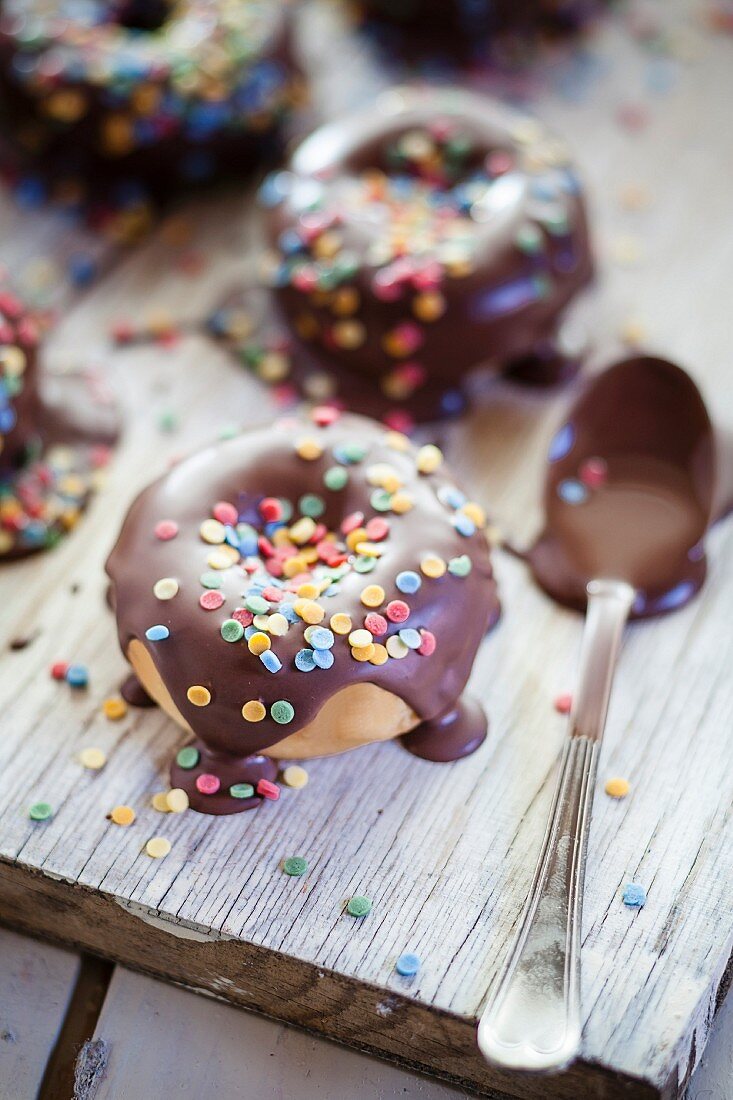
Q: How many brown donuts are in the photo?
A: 5